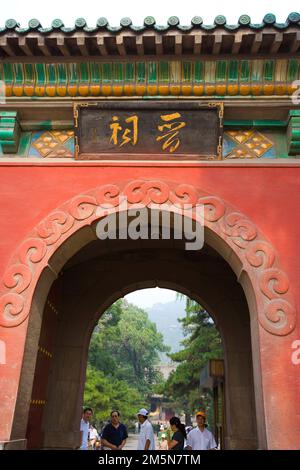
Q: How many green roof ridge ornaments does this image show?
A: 13